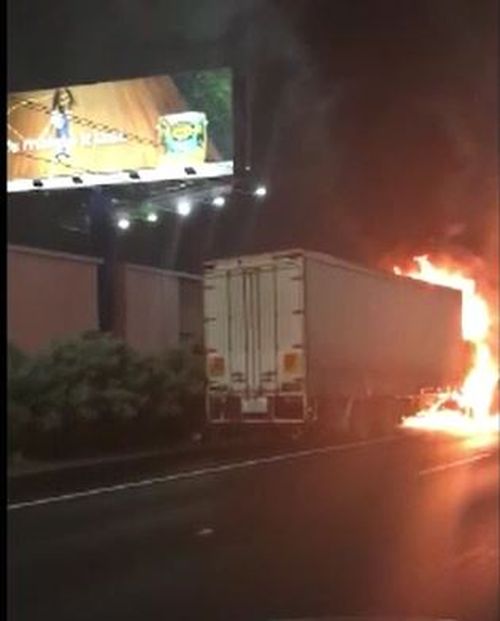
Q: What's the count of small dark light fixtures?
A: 4